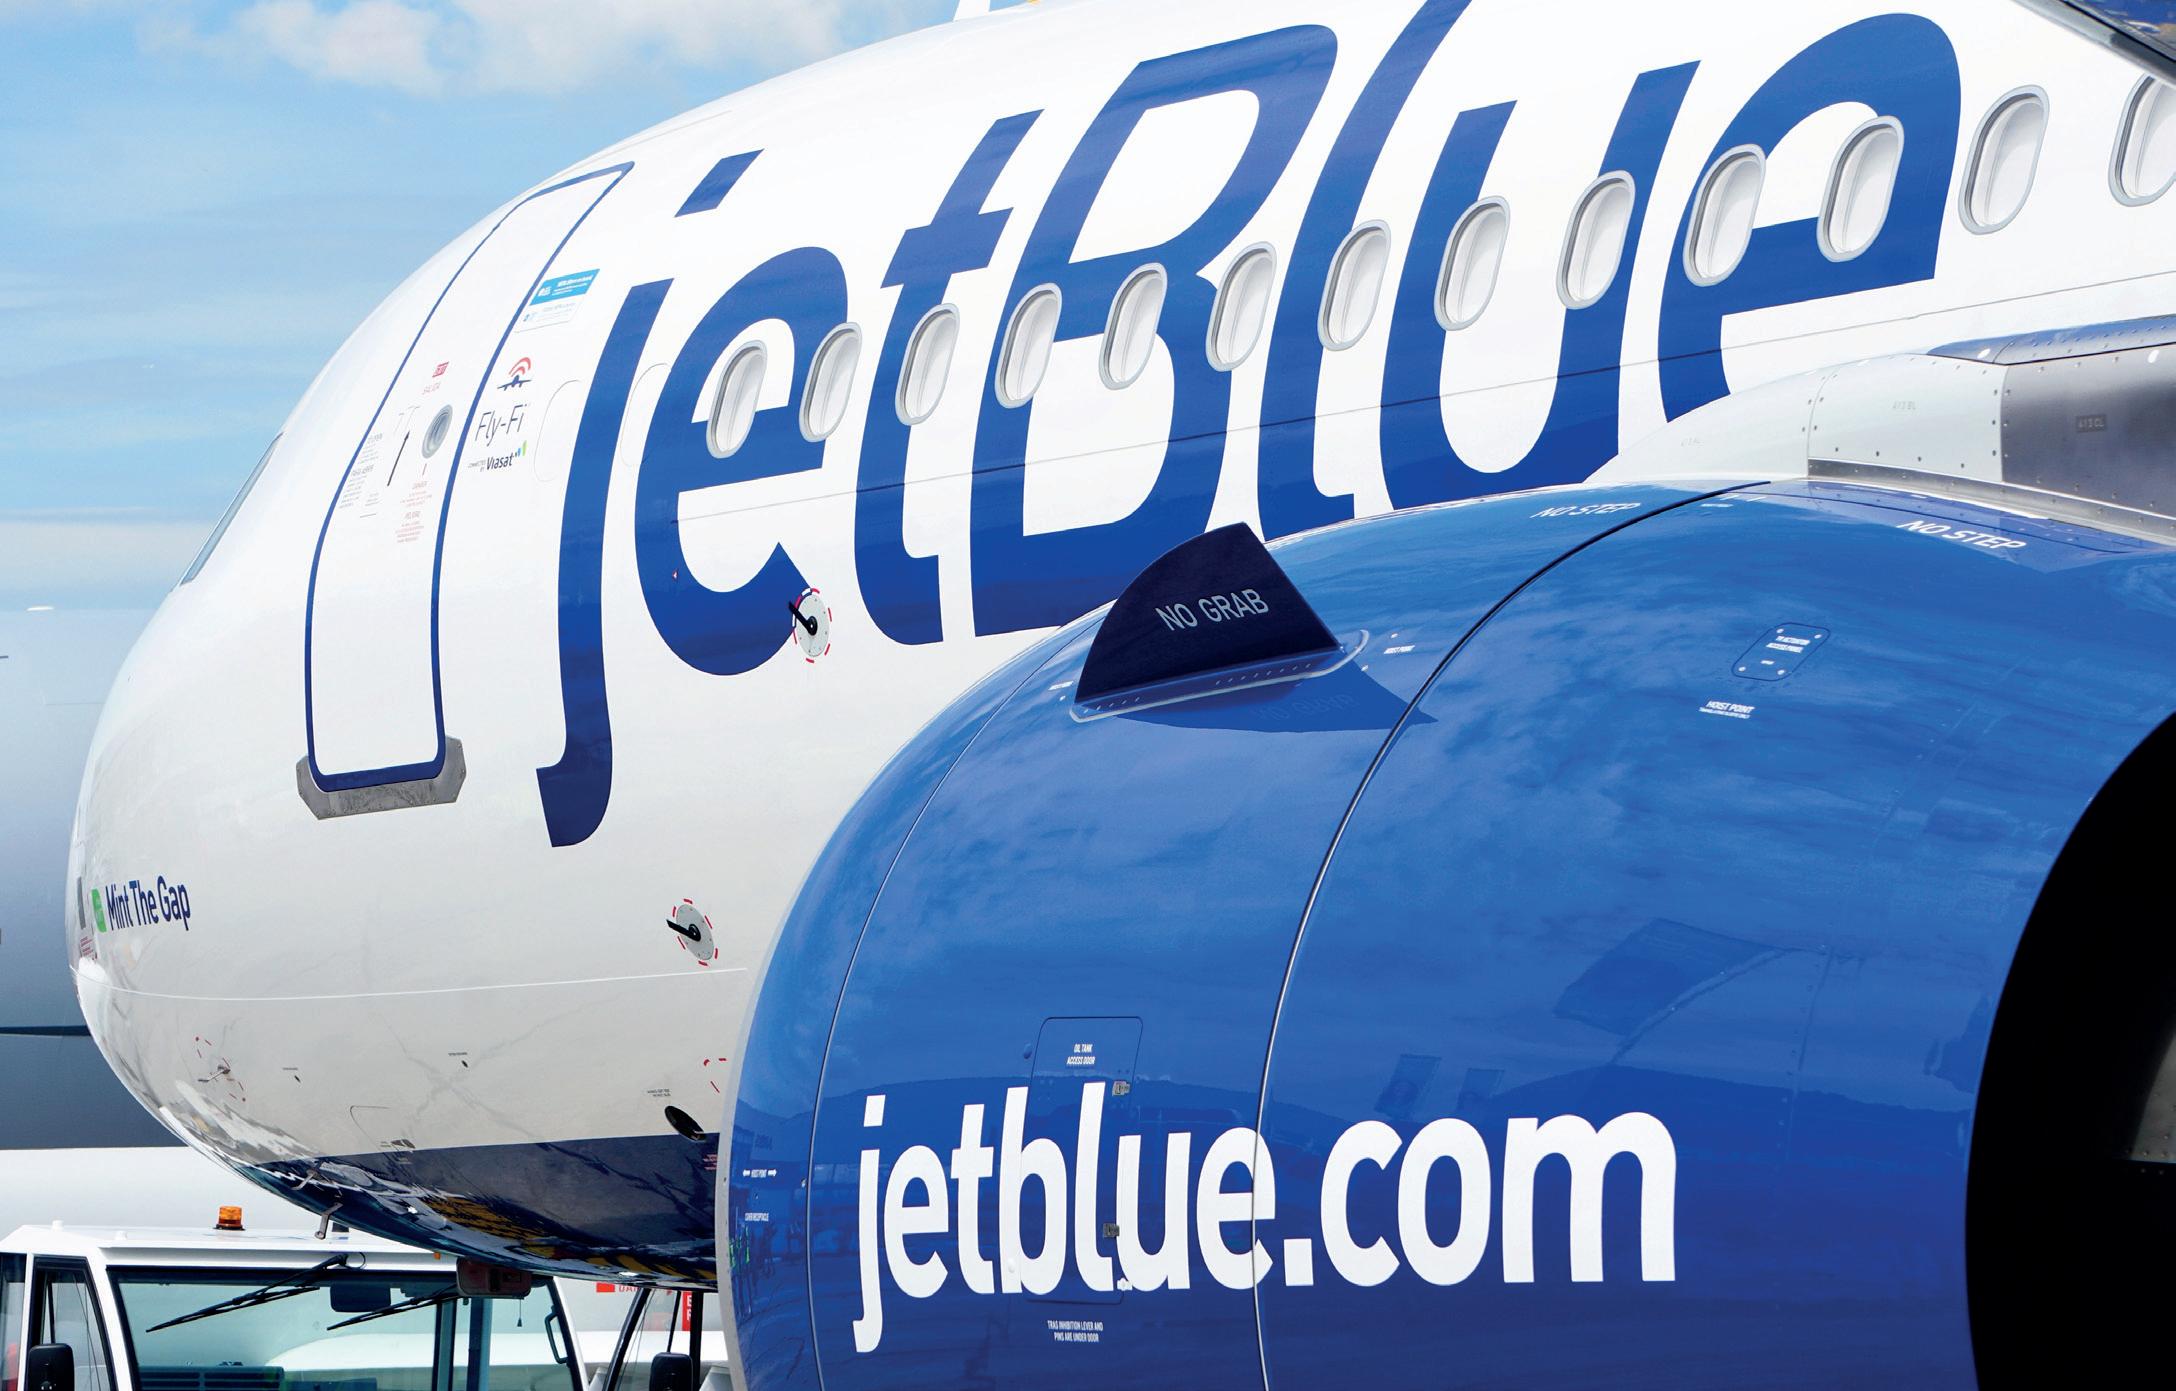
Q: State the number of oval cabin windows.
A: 13